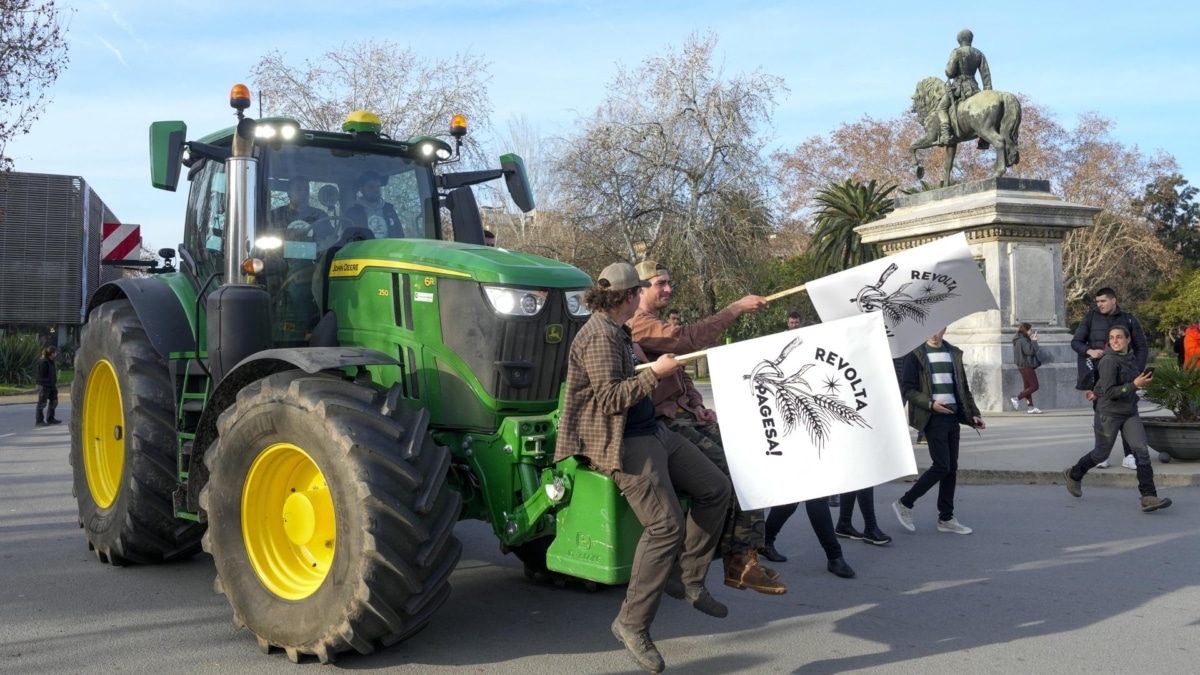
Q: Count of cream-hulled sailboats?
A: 0